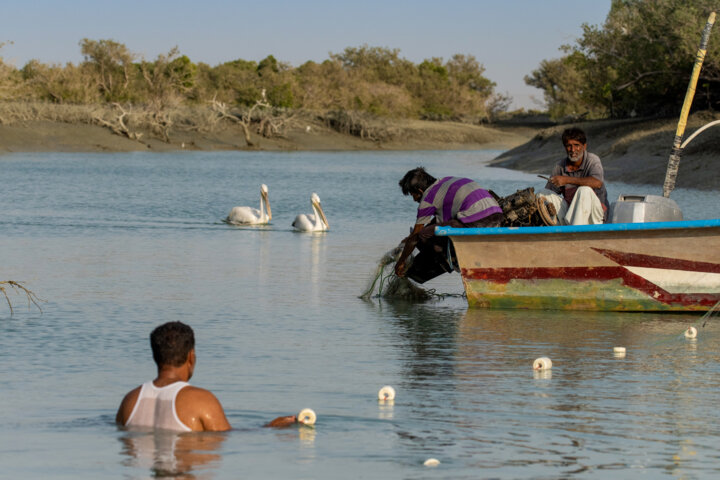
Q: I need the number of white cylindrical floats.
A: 6